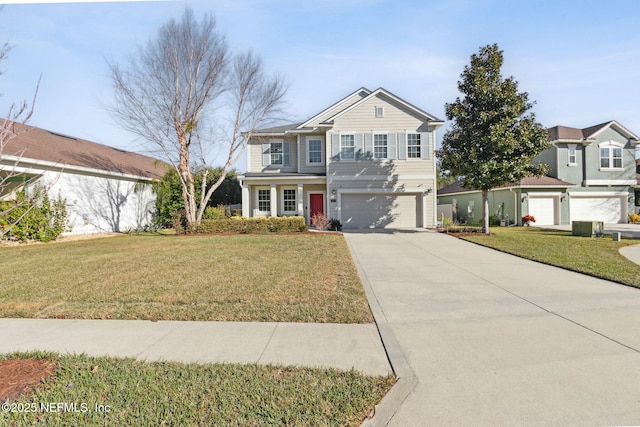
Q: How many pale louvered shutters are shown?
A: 8